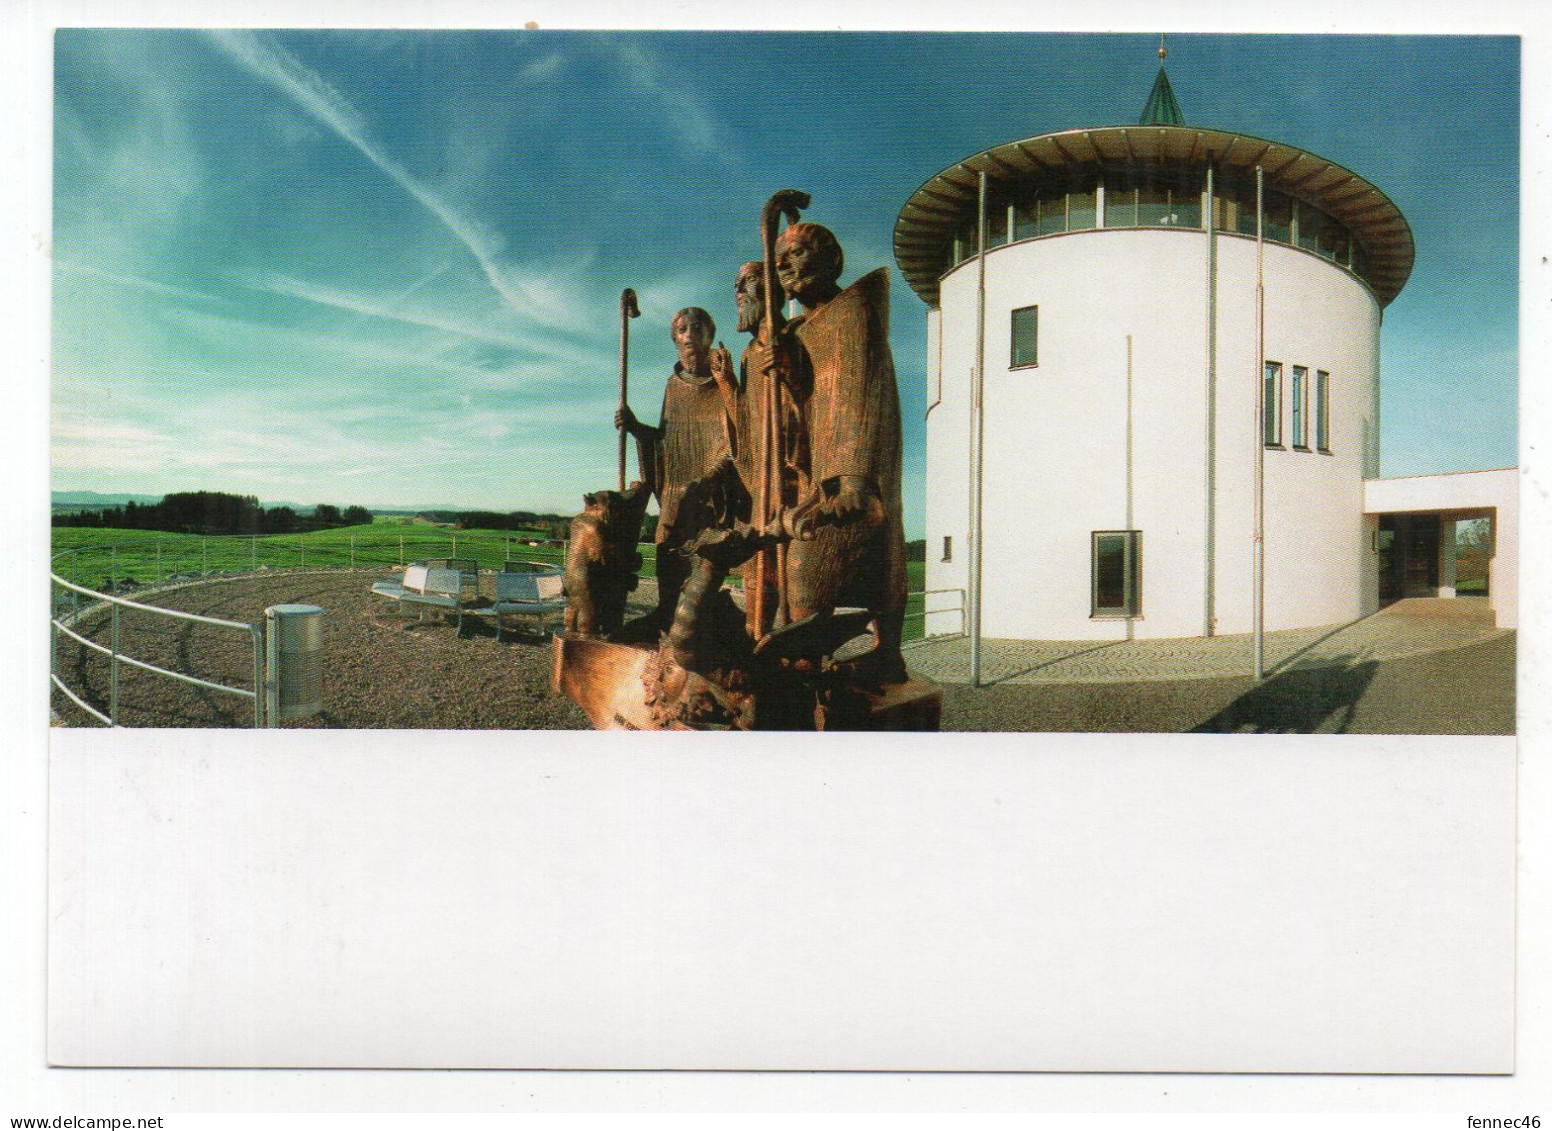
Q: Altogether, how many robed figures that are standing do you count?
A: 3